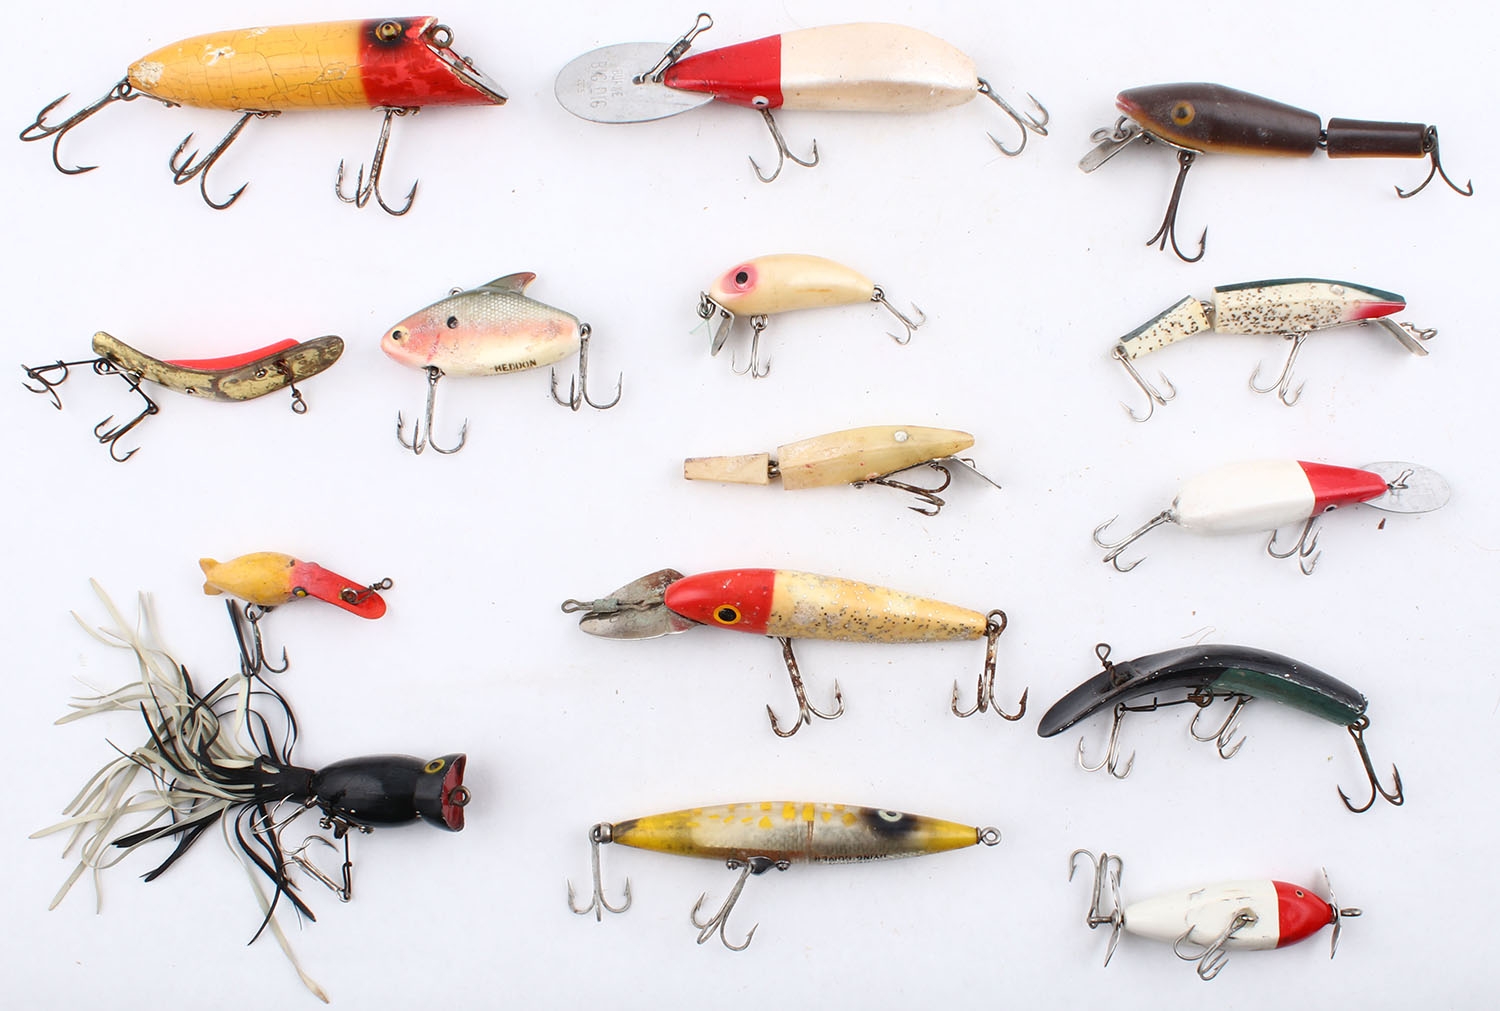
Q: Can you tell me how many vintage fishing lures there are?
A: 15